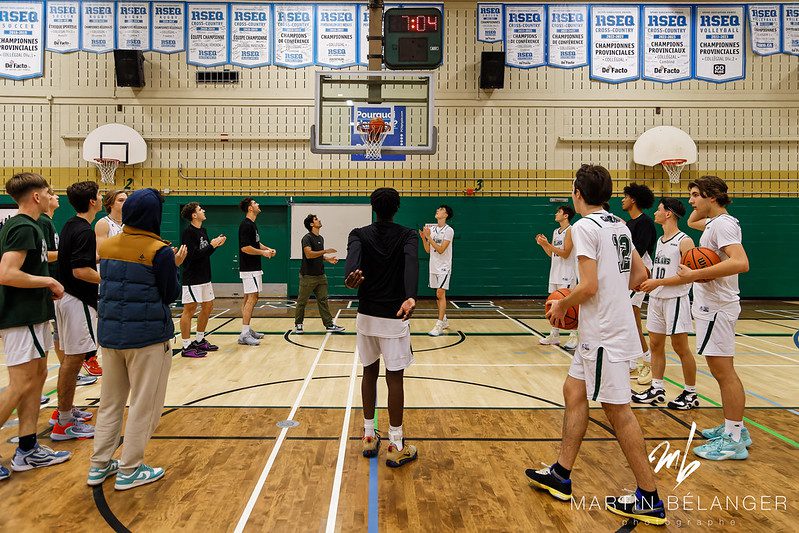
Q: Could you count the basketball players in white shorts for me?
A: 11